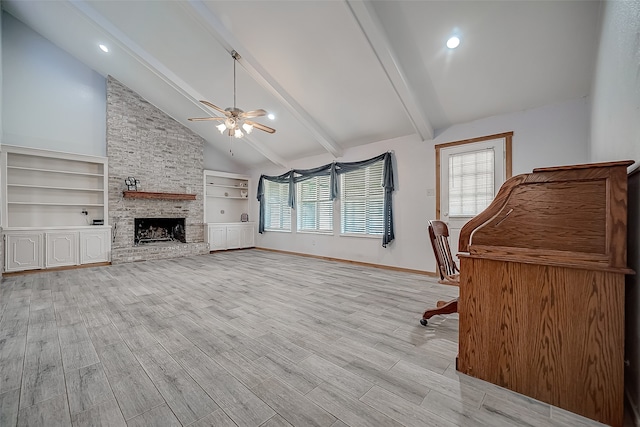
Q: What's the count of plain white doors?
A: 1